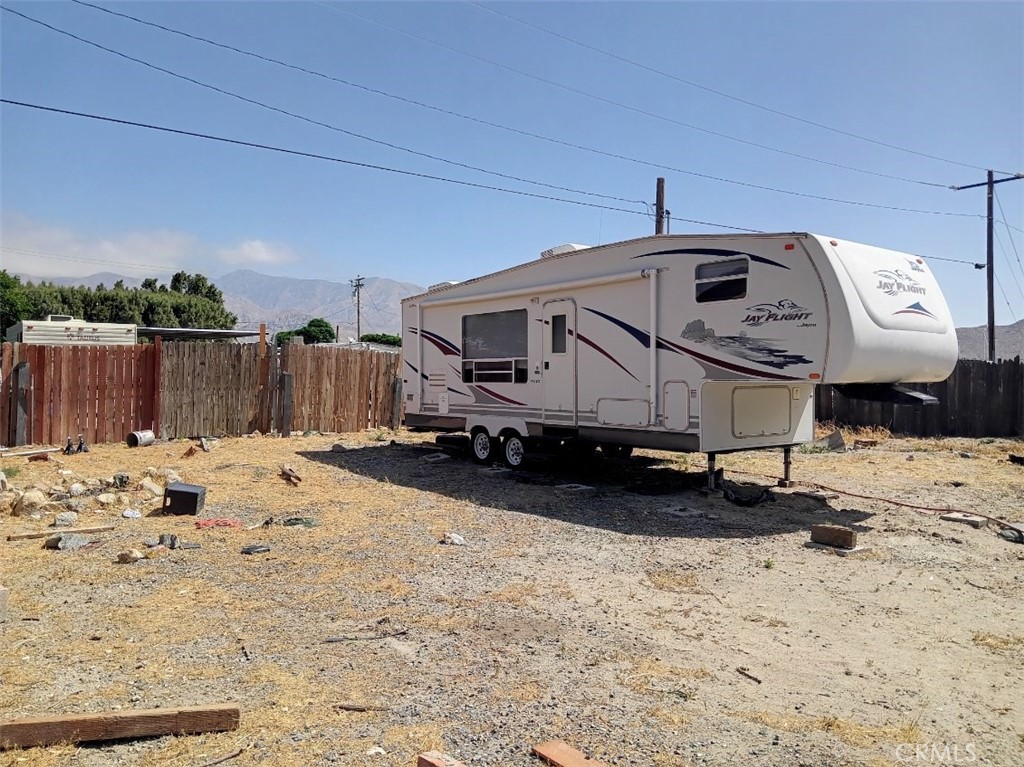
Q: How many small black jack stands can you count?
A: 2